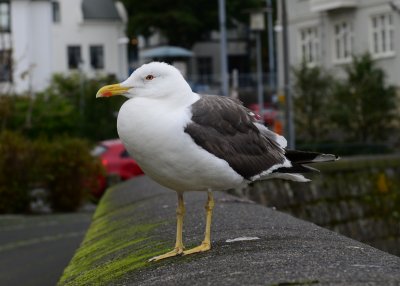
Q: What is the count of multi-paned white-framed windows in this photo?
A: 3